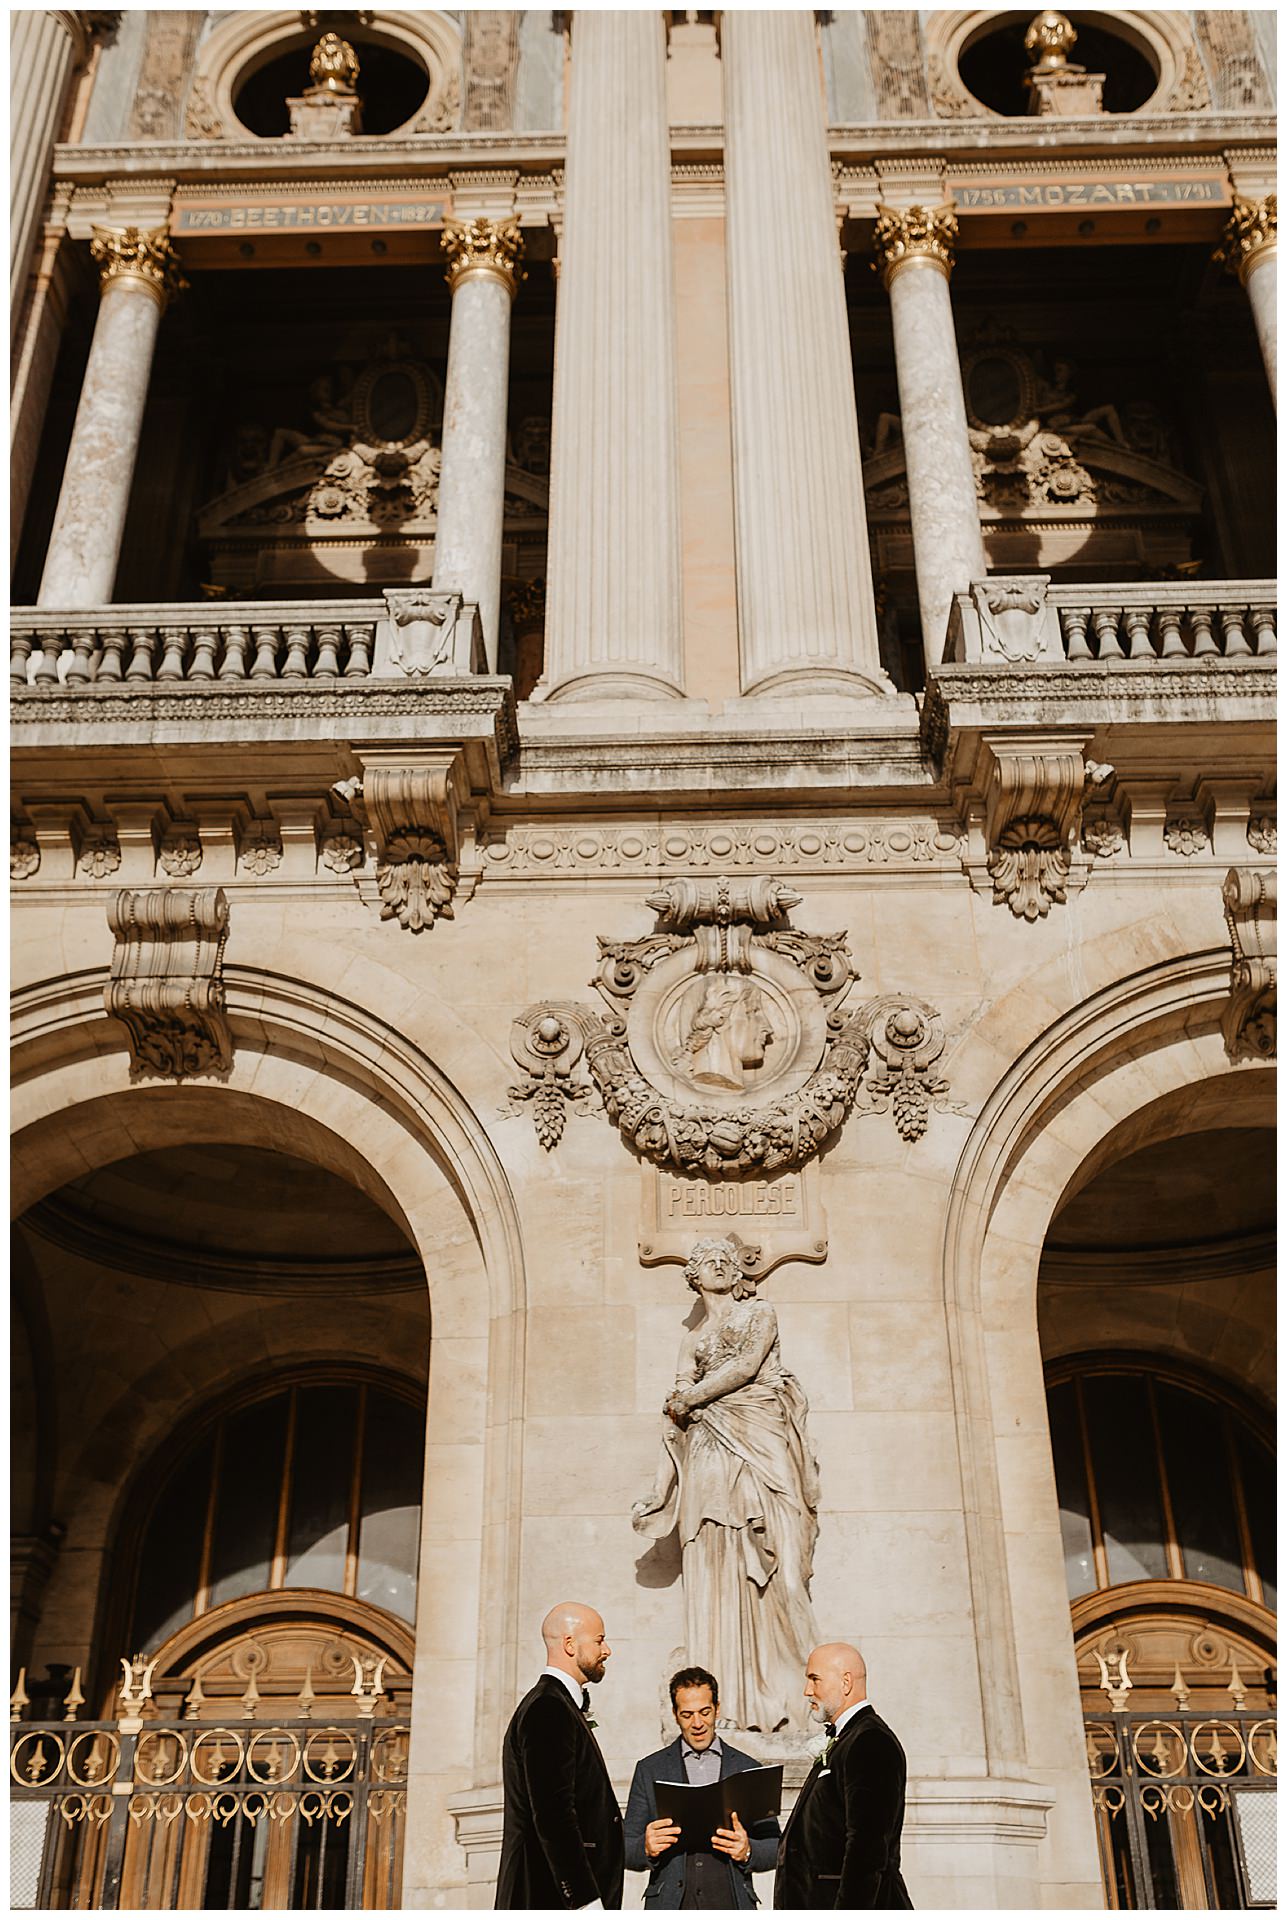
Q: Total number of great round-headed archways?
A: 2